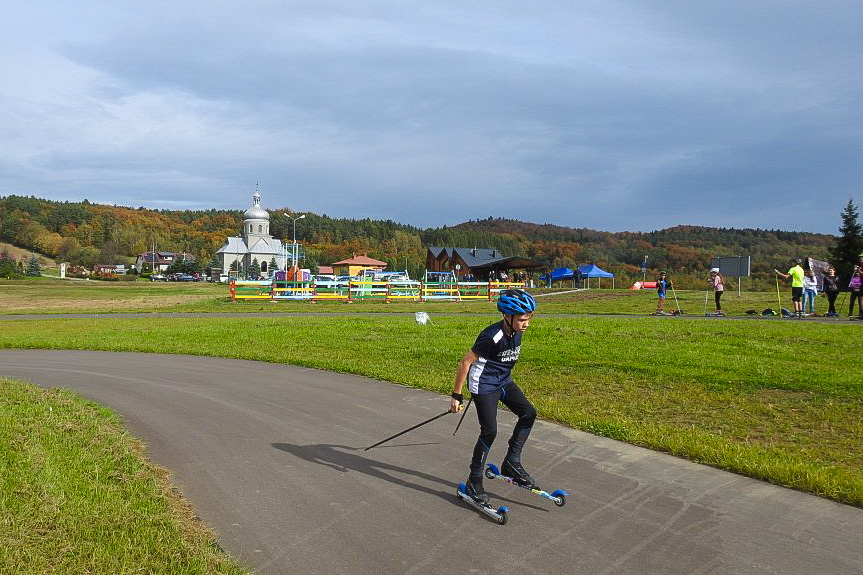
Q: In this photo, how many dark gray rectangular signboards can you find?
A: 1